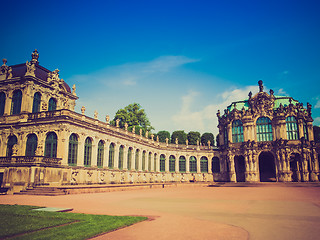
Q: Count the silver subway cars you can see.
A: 0